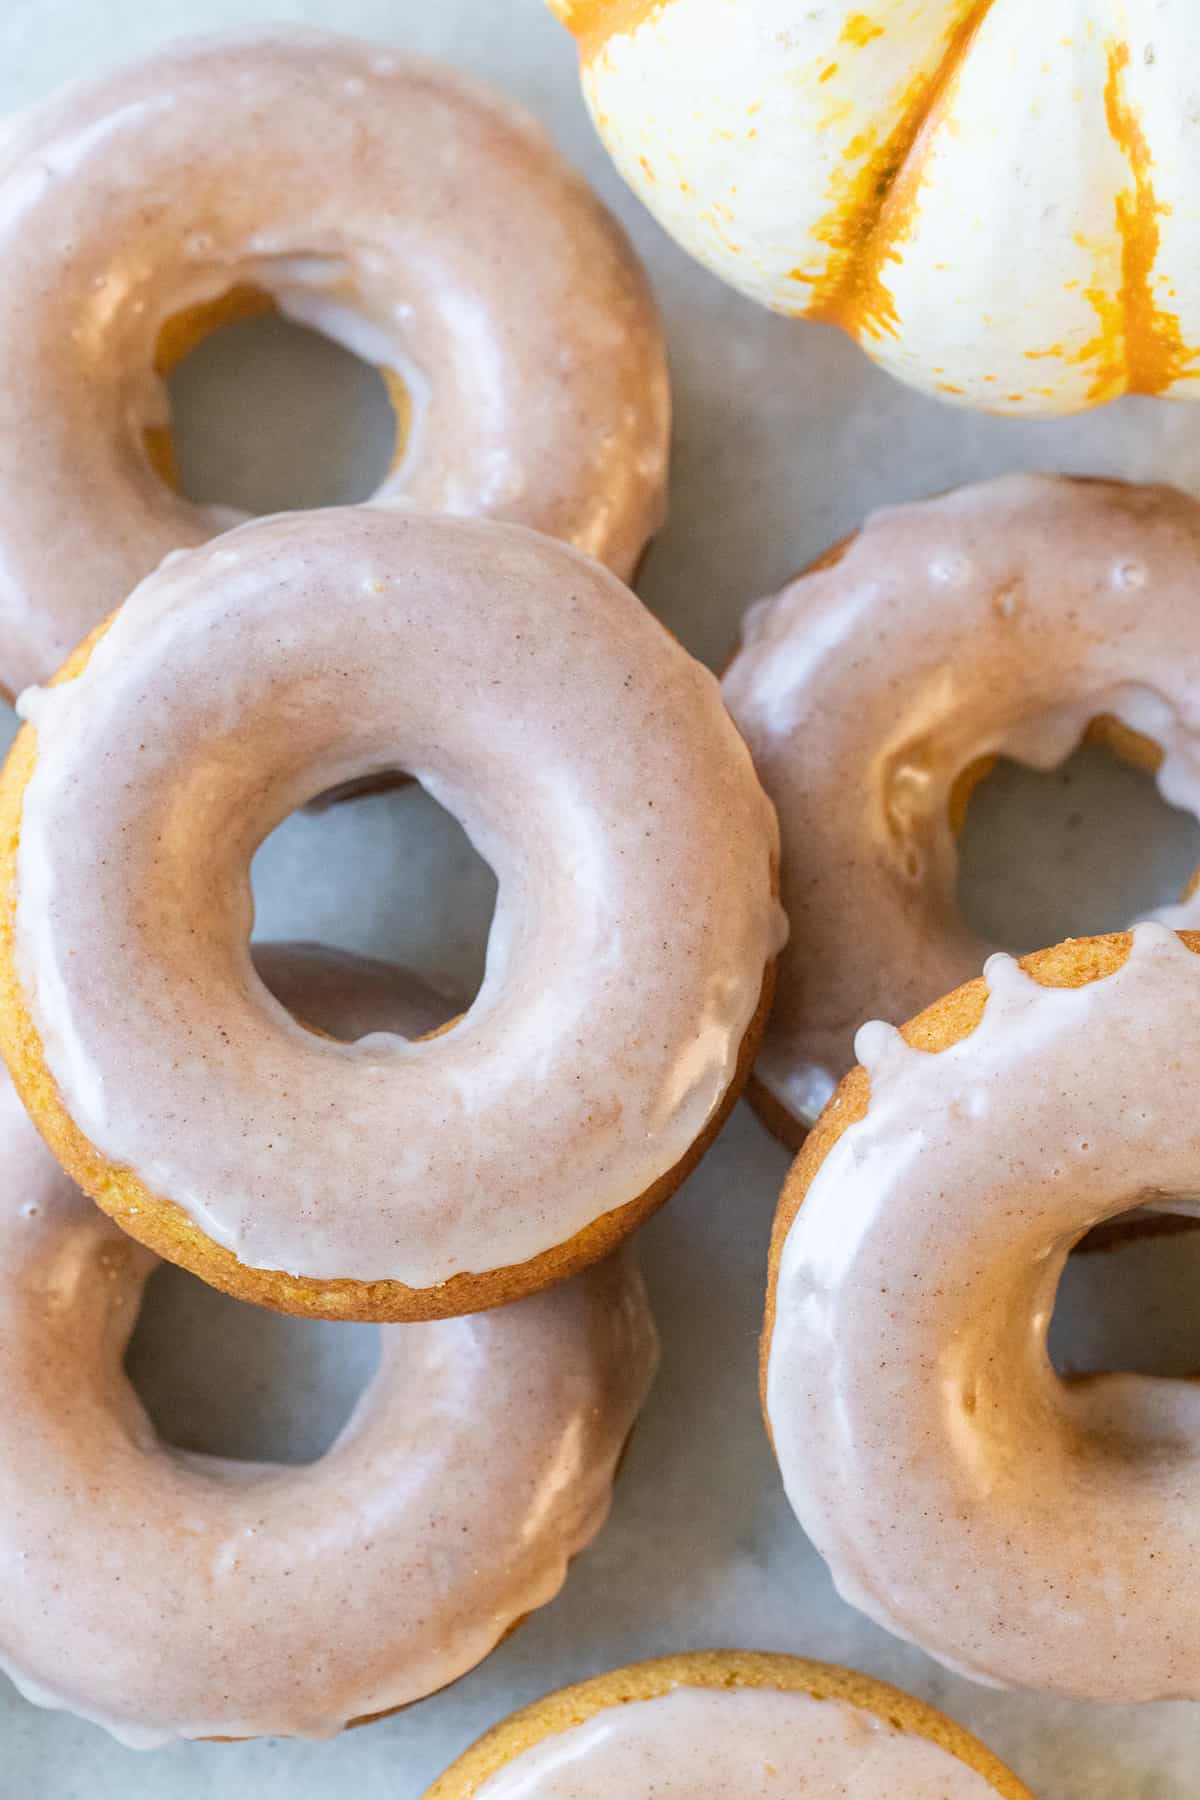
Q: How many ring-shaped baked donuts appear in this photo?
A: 6